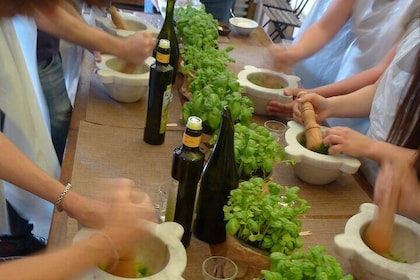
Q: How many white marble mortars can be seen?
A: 6